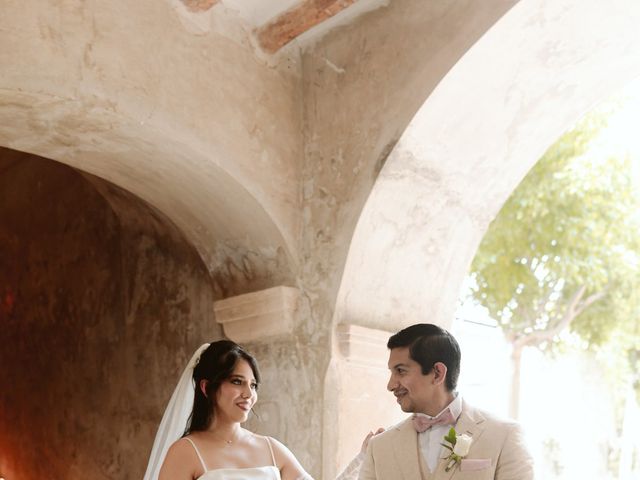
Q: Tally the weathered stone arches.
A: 2